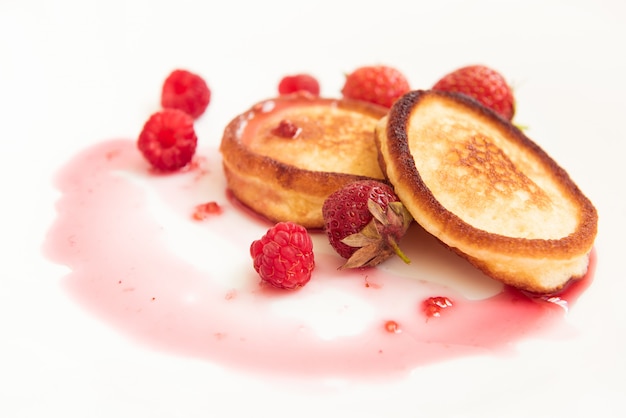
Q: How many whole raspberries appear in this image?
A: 4